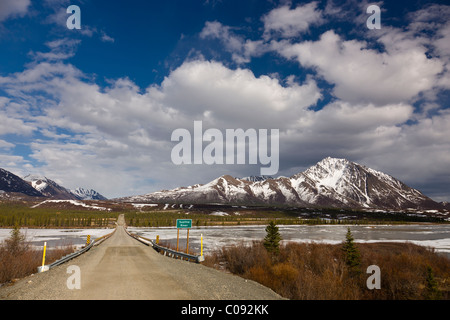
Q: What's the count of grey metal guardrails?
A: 2